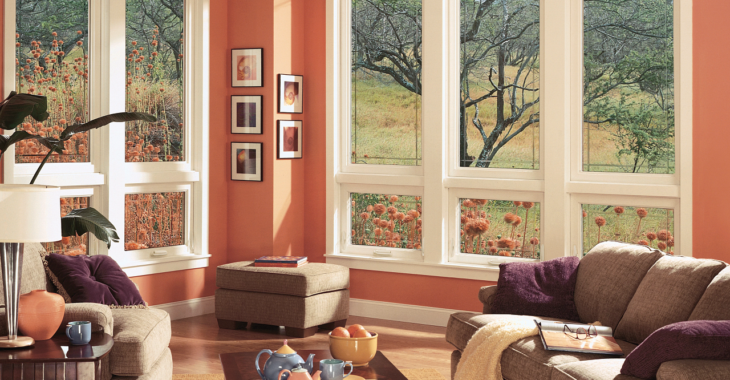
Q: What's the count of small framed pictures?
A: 5